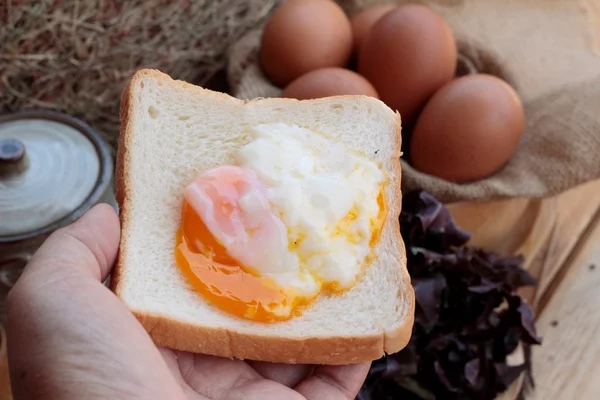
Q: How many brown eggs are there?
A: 5